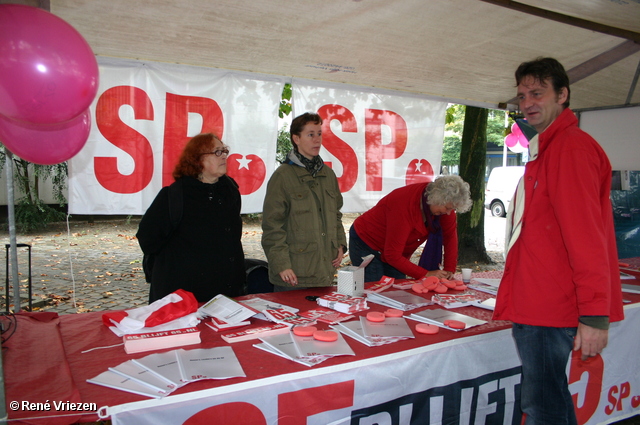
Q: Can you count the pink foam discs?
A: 12